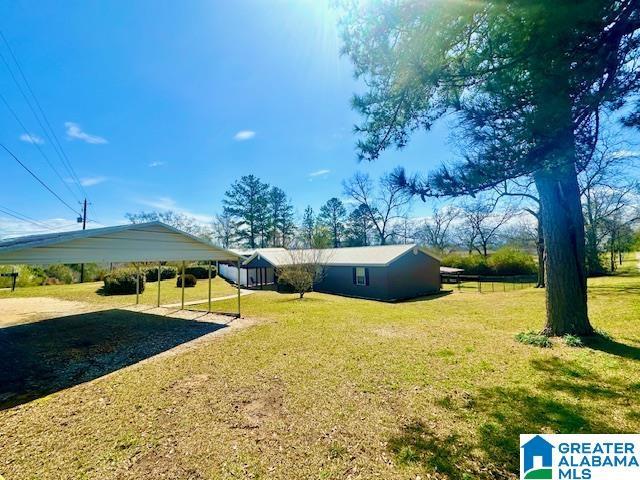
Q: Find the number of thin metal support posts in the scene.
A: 5